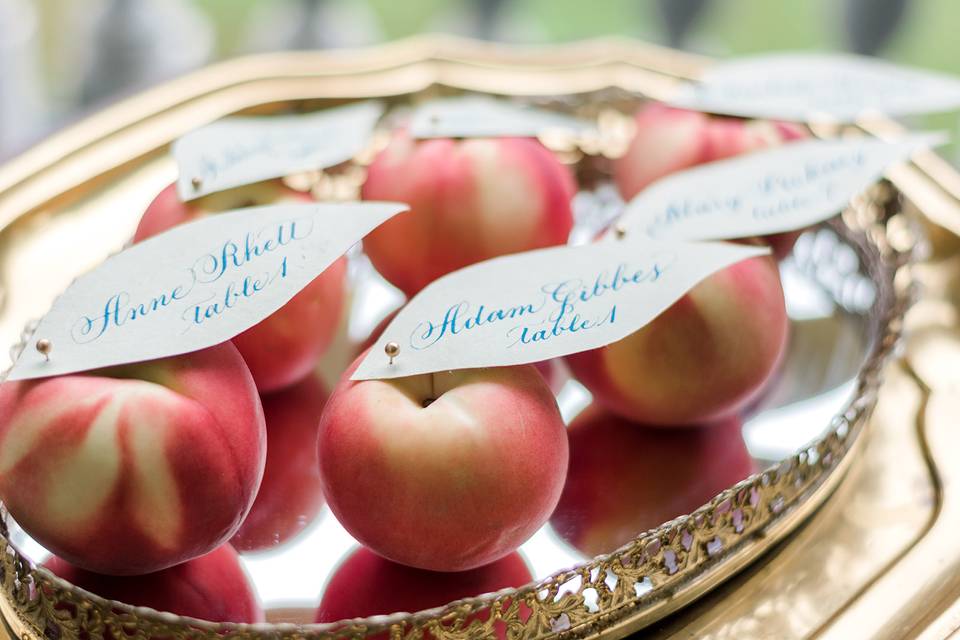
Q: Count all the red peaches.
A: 6